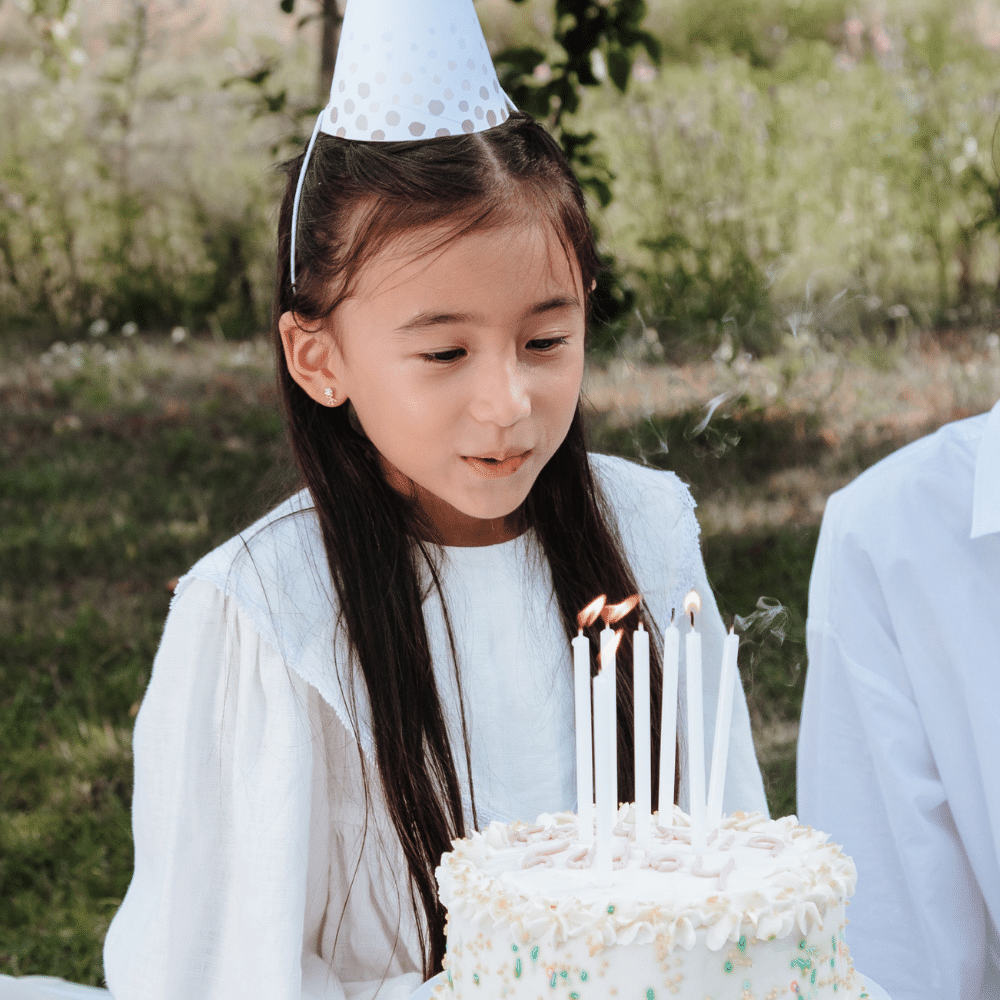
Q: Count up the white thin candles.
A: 7